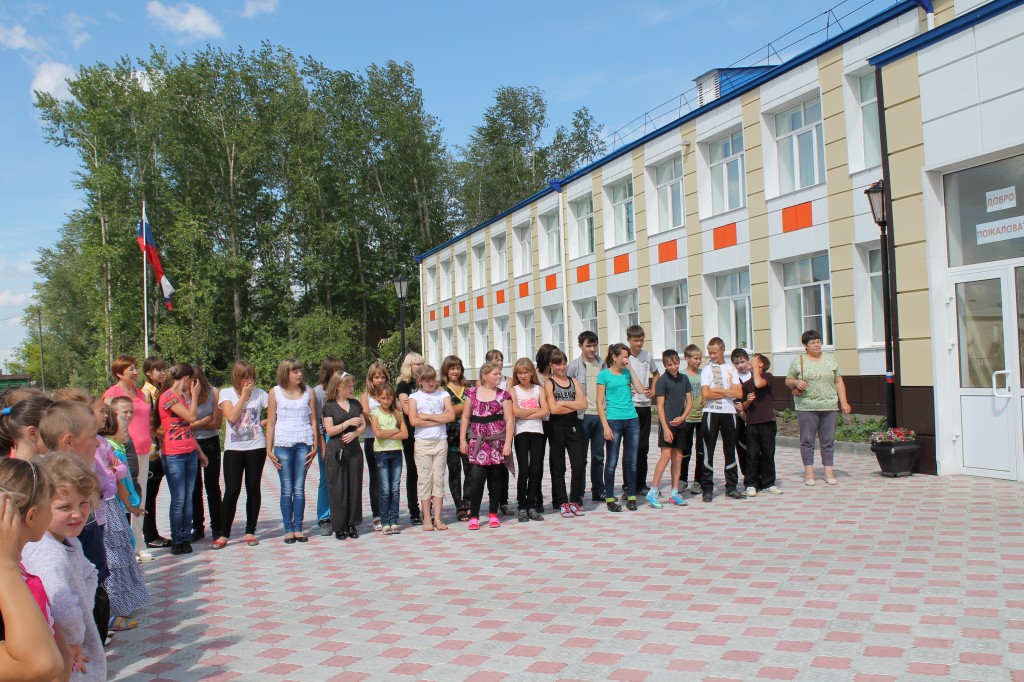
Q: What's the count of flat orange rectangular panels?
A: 12